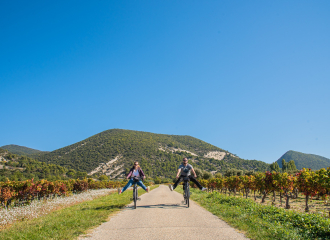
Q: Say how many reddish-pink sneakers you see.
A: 2